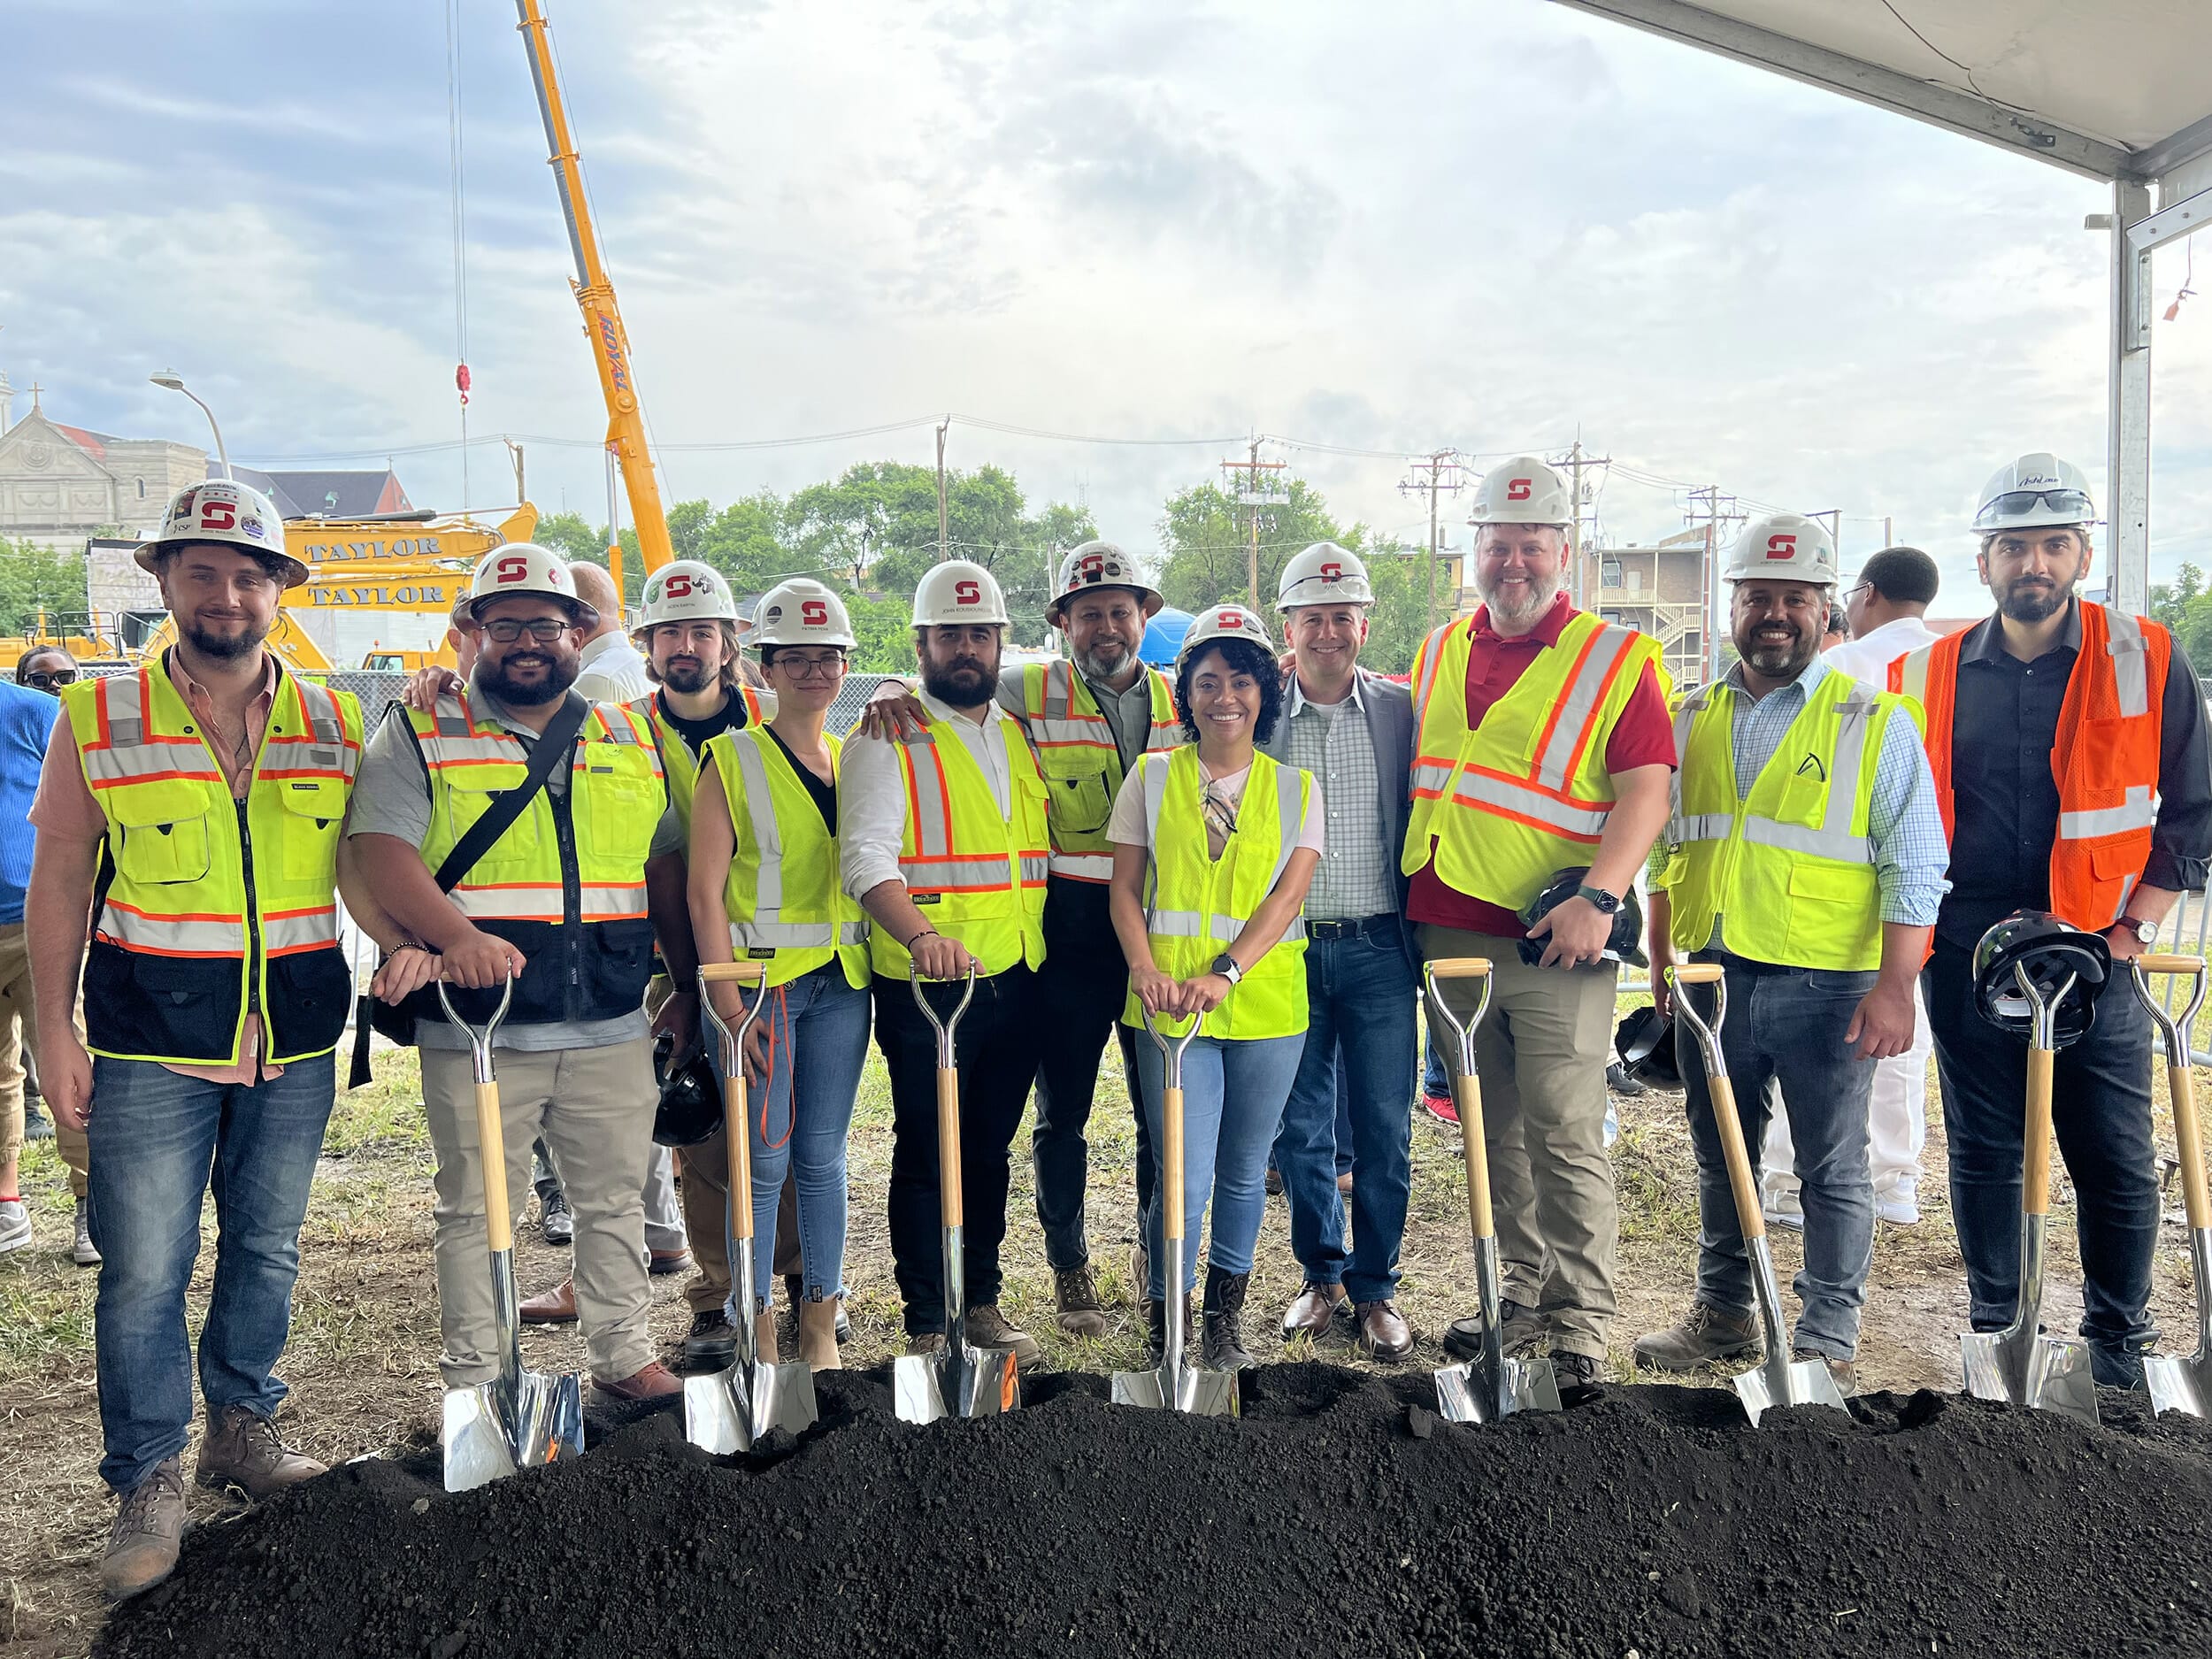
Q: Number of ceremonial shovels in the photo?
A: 8